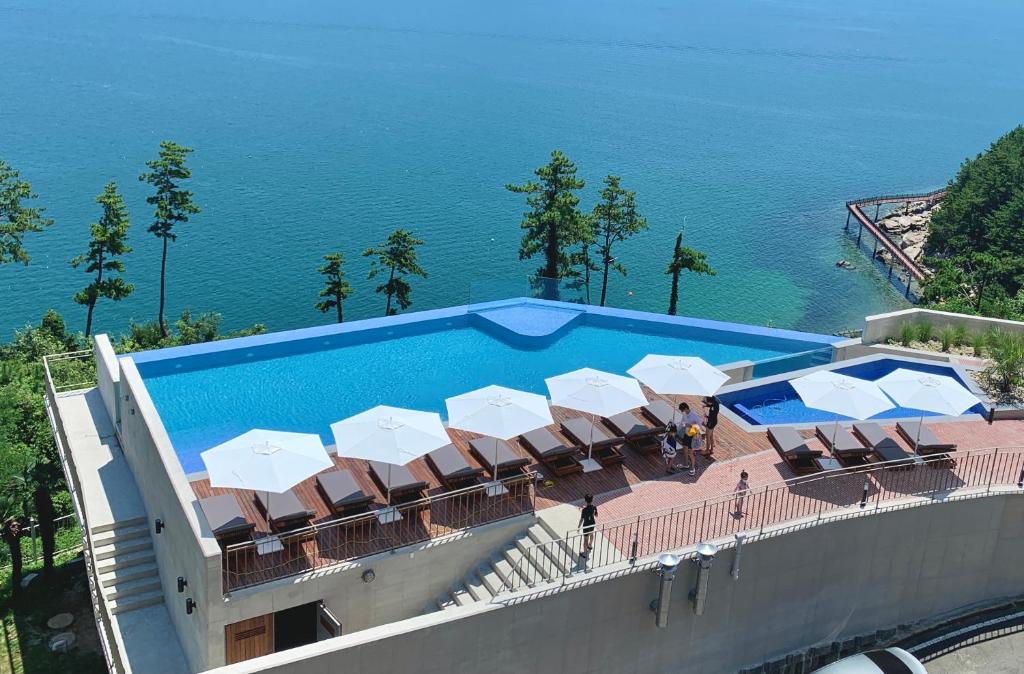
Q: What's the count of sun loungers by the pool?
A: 14